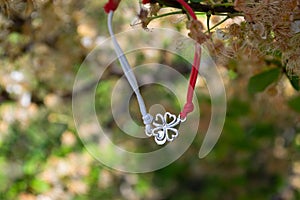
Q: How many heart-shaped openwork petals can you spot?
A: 4